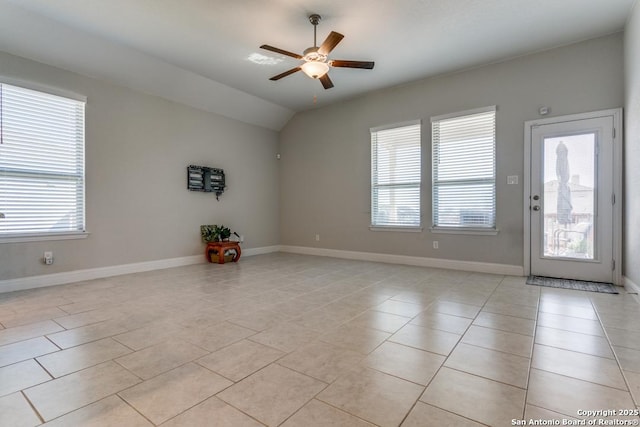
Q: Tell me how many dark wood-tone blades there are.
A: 5